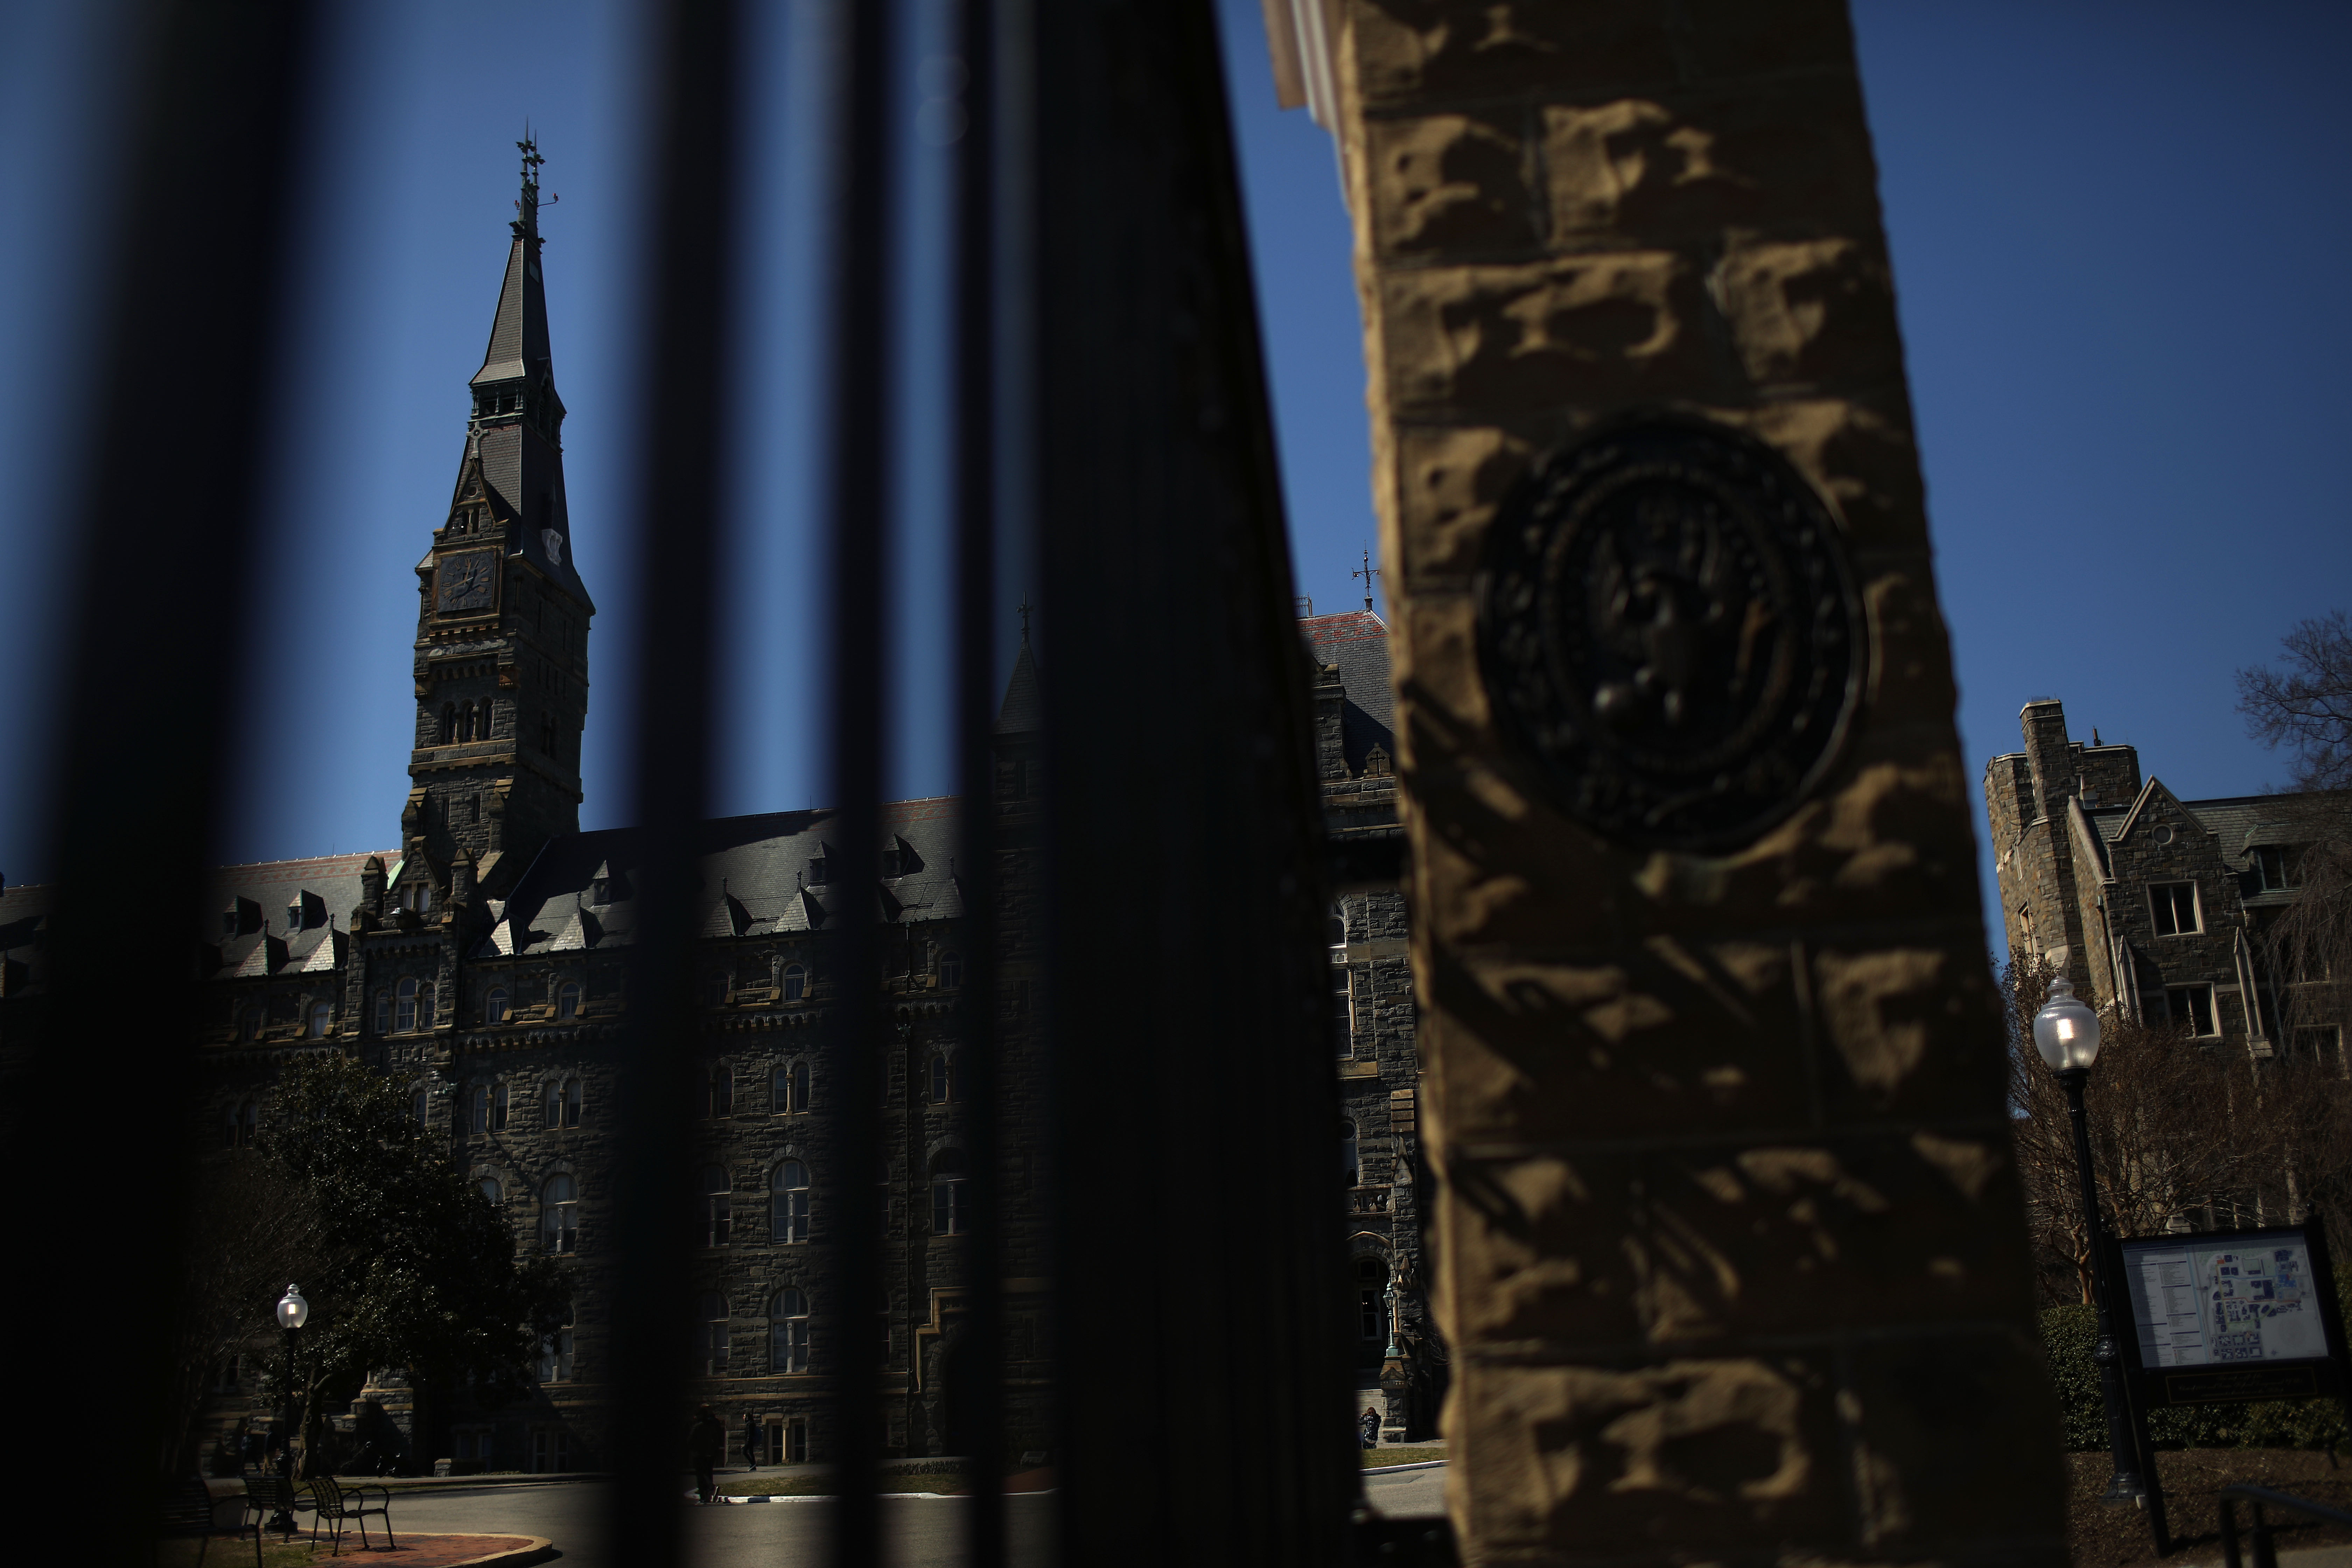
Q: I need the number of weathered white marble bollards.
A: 0